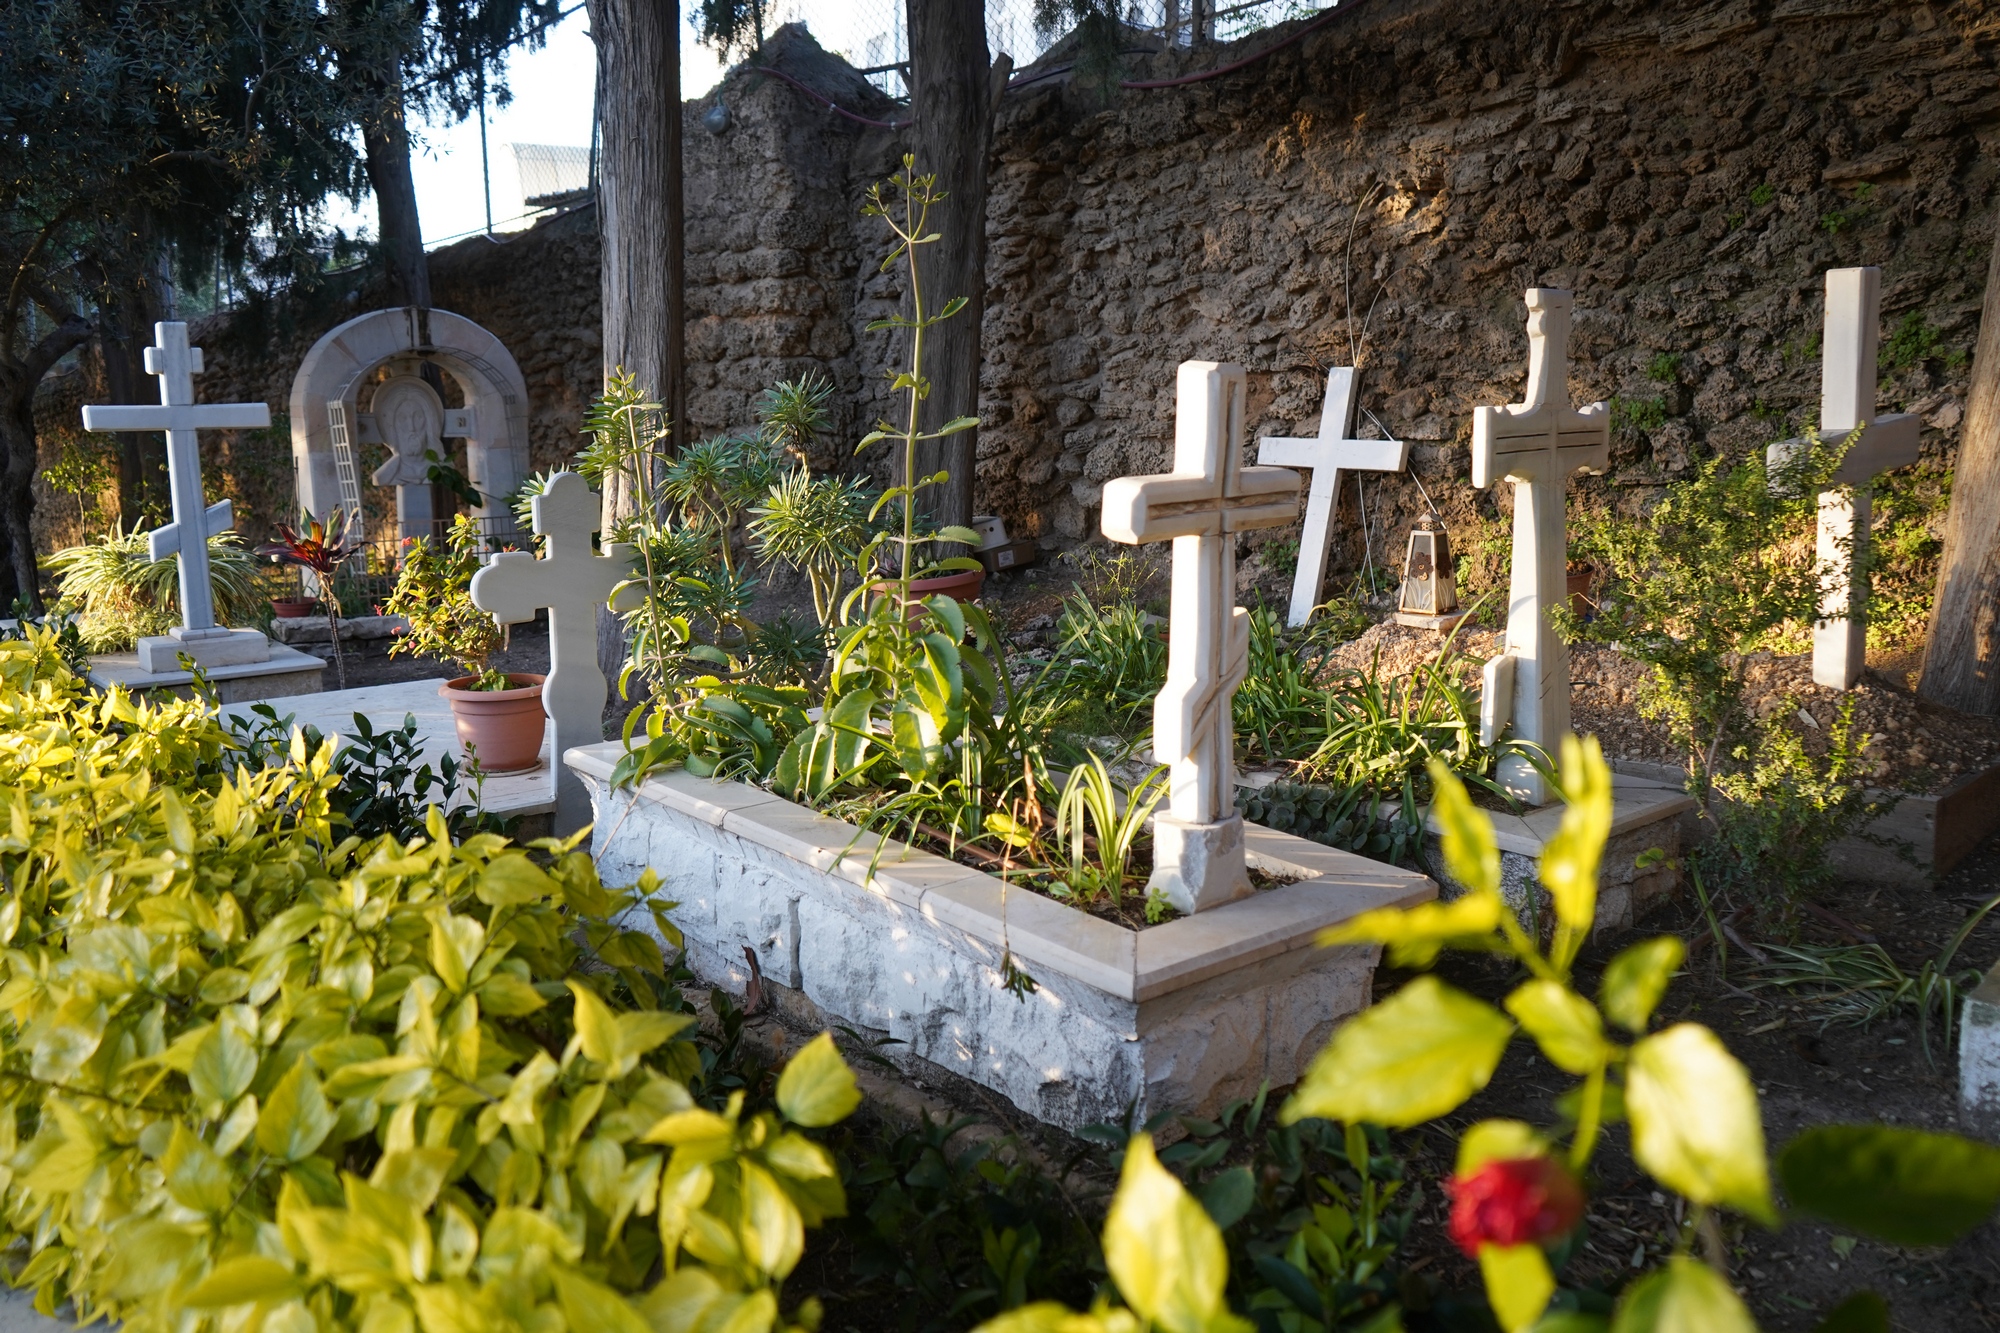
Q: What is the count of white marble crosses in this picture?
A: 6